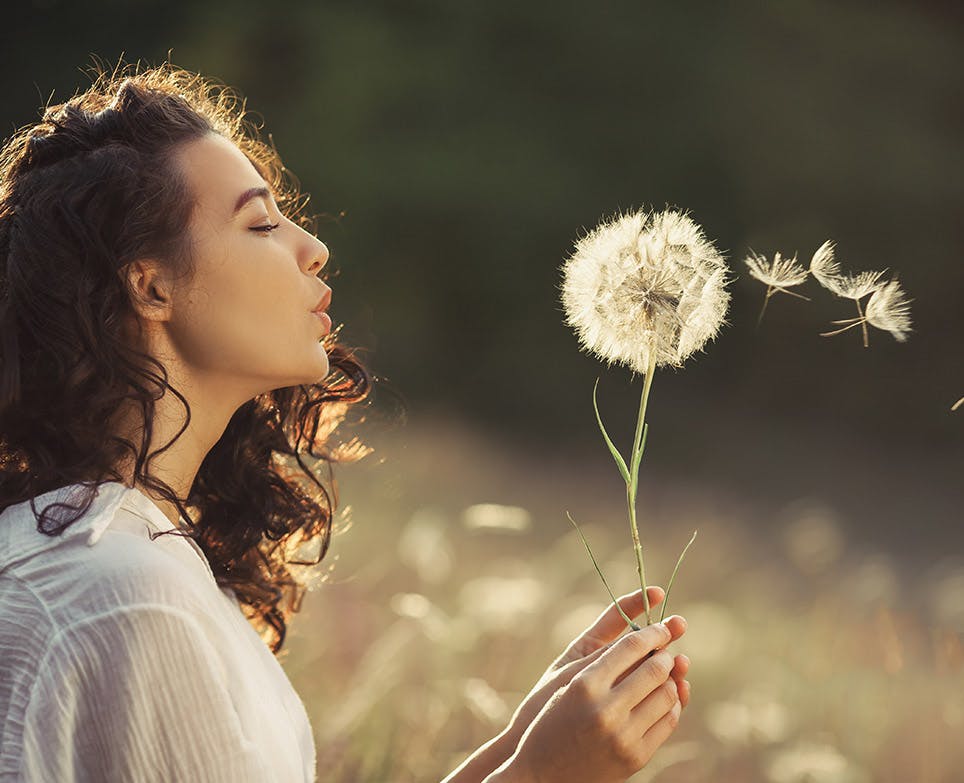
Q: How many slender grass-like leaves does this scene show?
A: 4